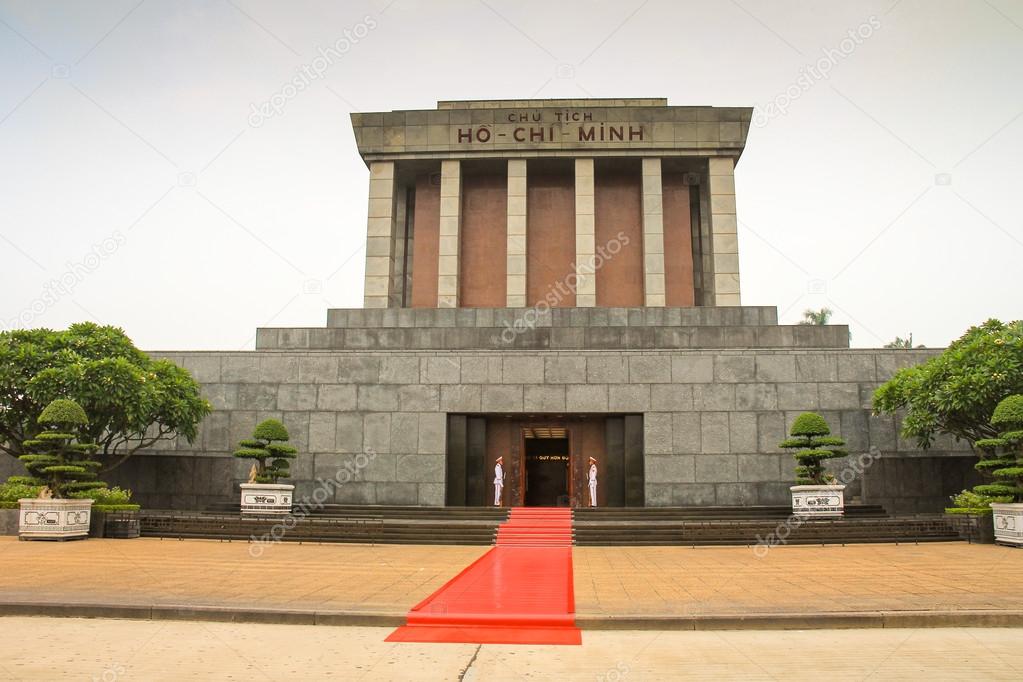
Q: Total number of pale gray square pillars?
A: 6